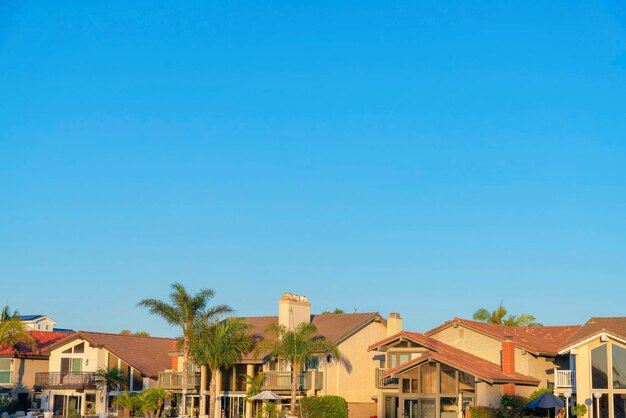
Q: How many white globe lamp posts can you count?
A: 2